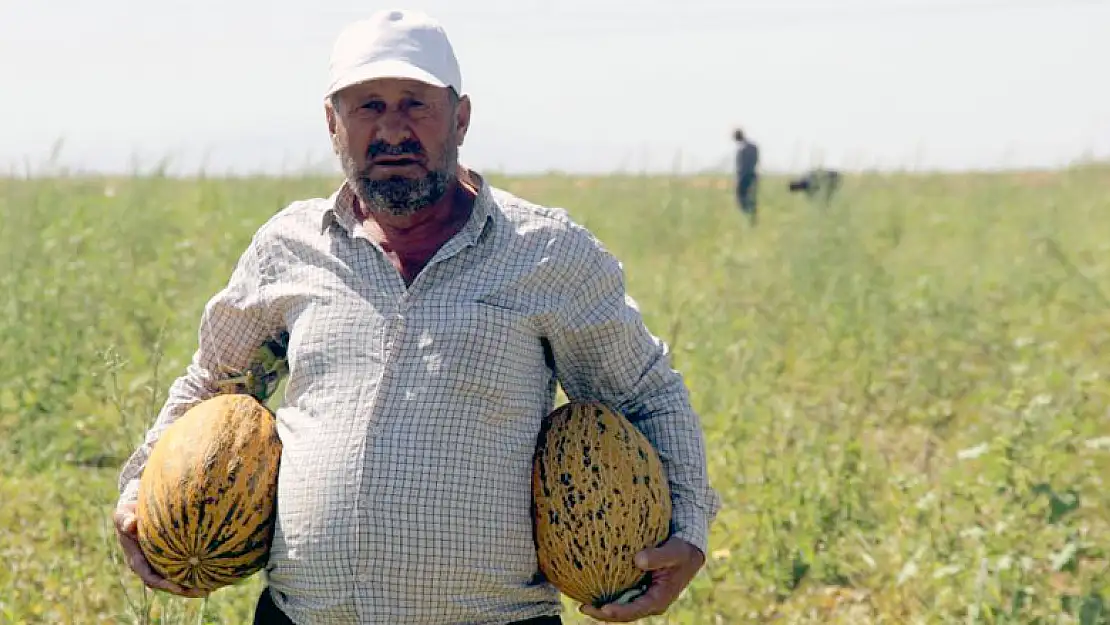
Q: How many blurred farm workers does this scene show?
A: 2